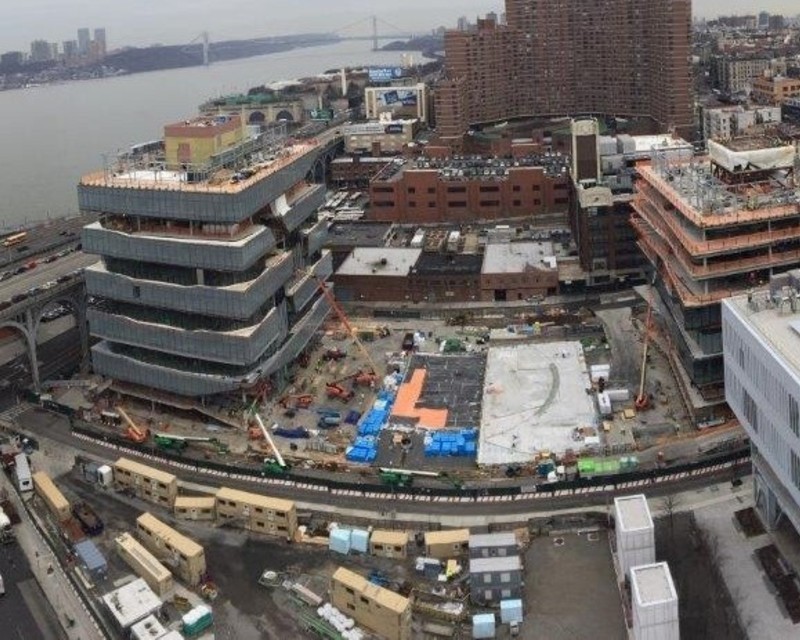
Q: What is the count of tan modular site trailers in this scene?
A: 9